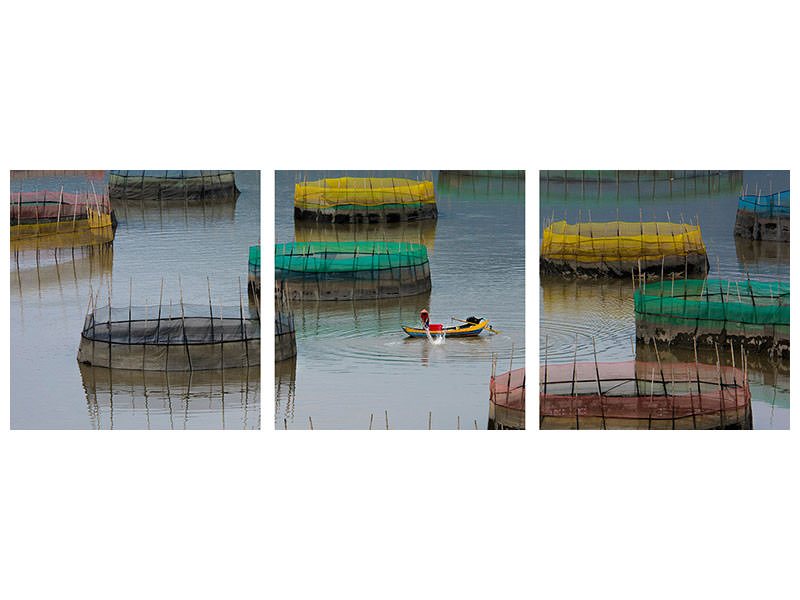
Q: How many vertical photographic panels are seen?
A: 3